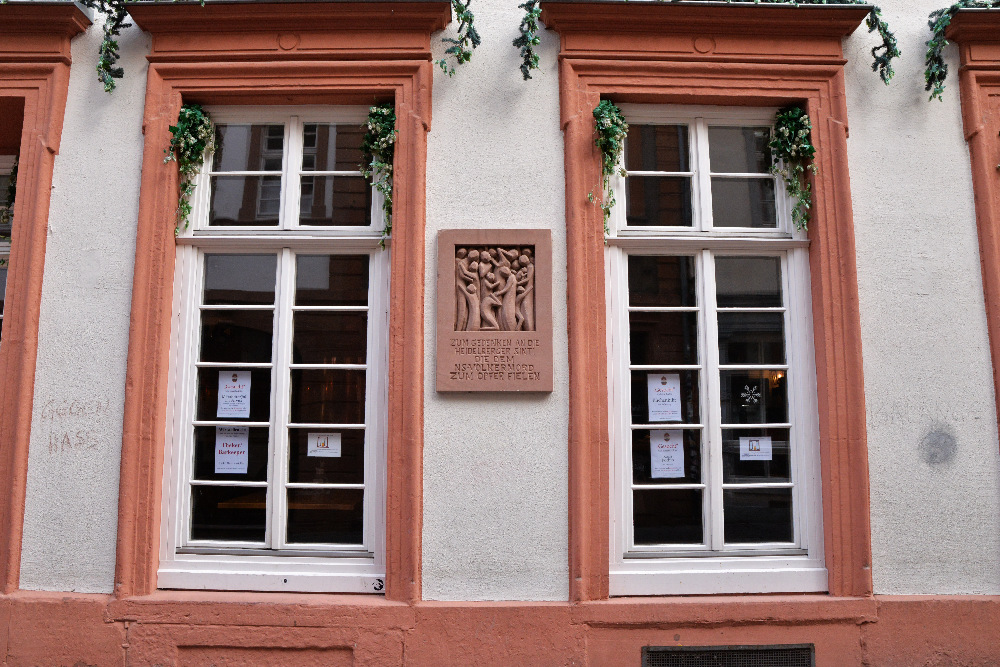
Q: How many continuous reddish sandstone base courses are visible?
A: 1